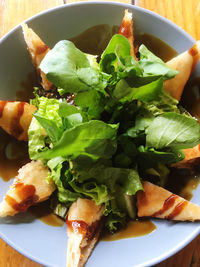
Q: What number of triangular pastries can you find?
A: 8